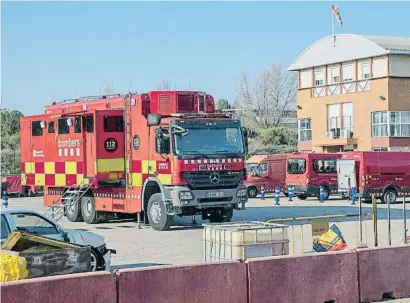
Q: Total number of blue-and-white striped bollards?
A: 6